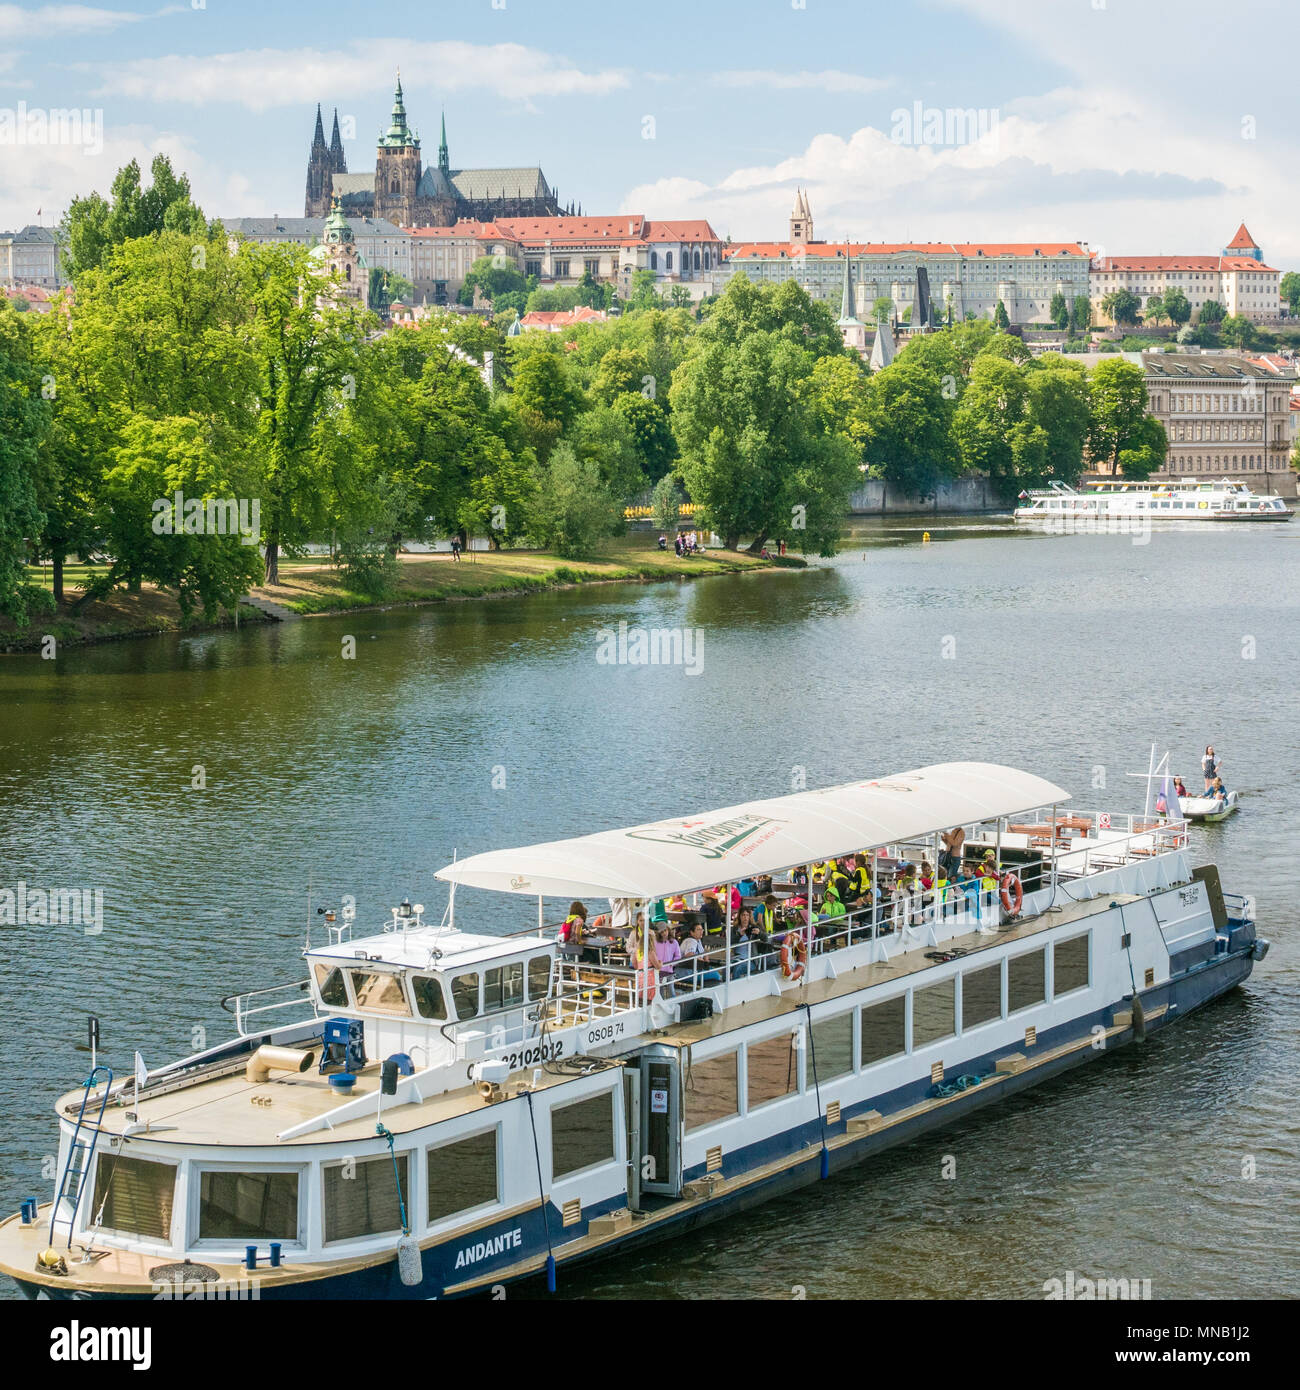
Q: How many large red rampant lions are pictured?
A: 0